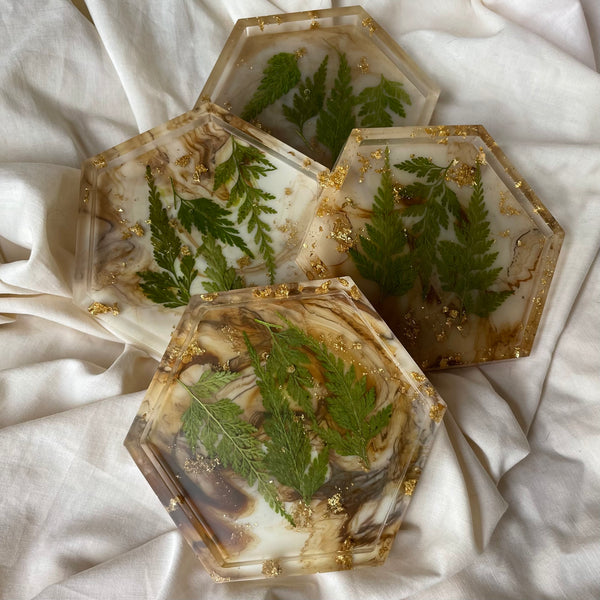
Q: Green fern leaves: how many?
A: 15